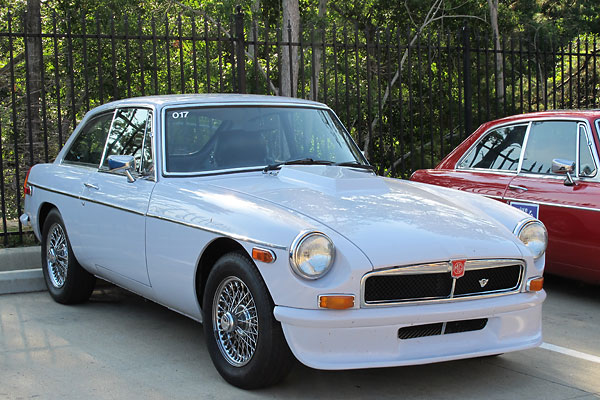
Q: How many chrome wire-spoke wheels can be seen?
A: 2